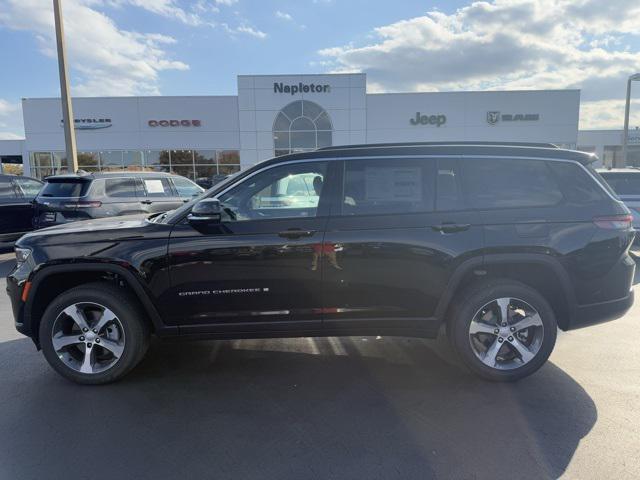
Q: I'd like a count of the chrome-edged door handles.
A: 2